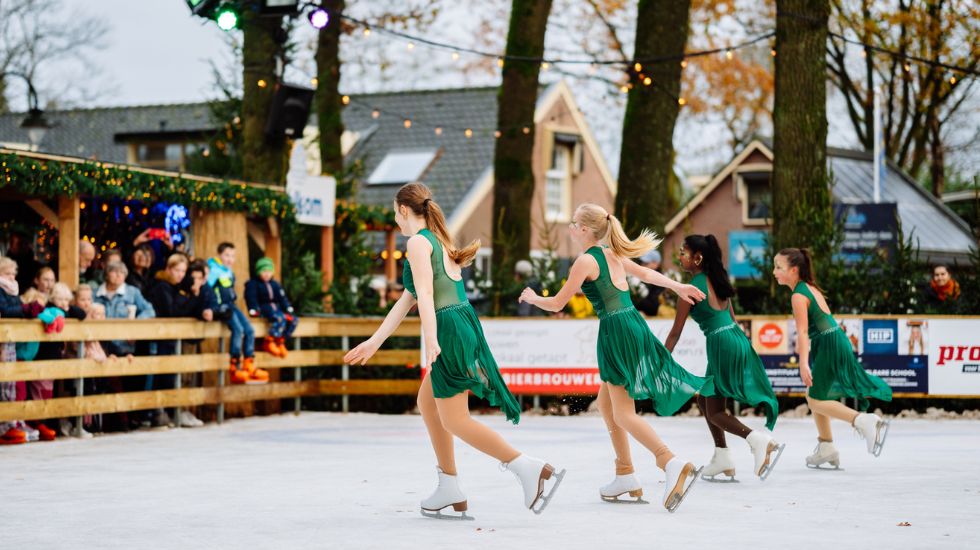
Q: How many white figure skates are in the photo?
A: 8